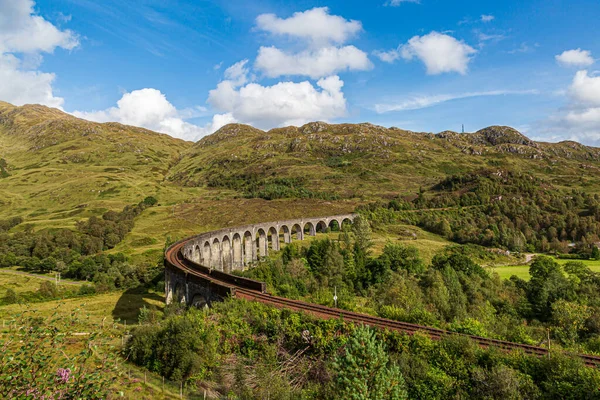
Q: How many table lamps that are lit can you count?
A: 0